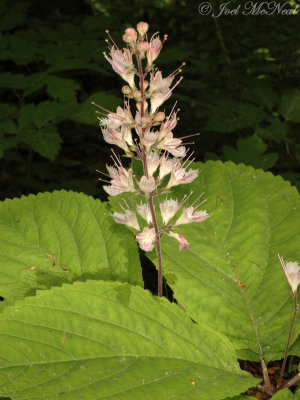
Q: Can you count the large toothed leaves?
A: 3